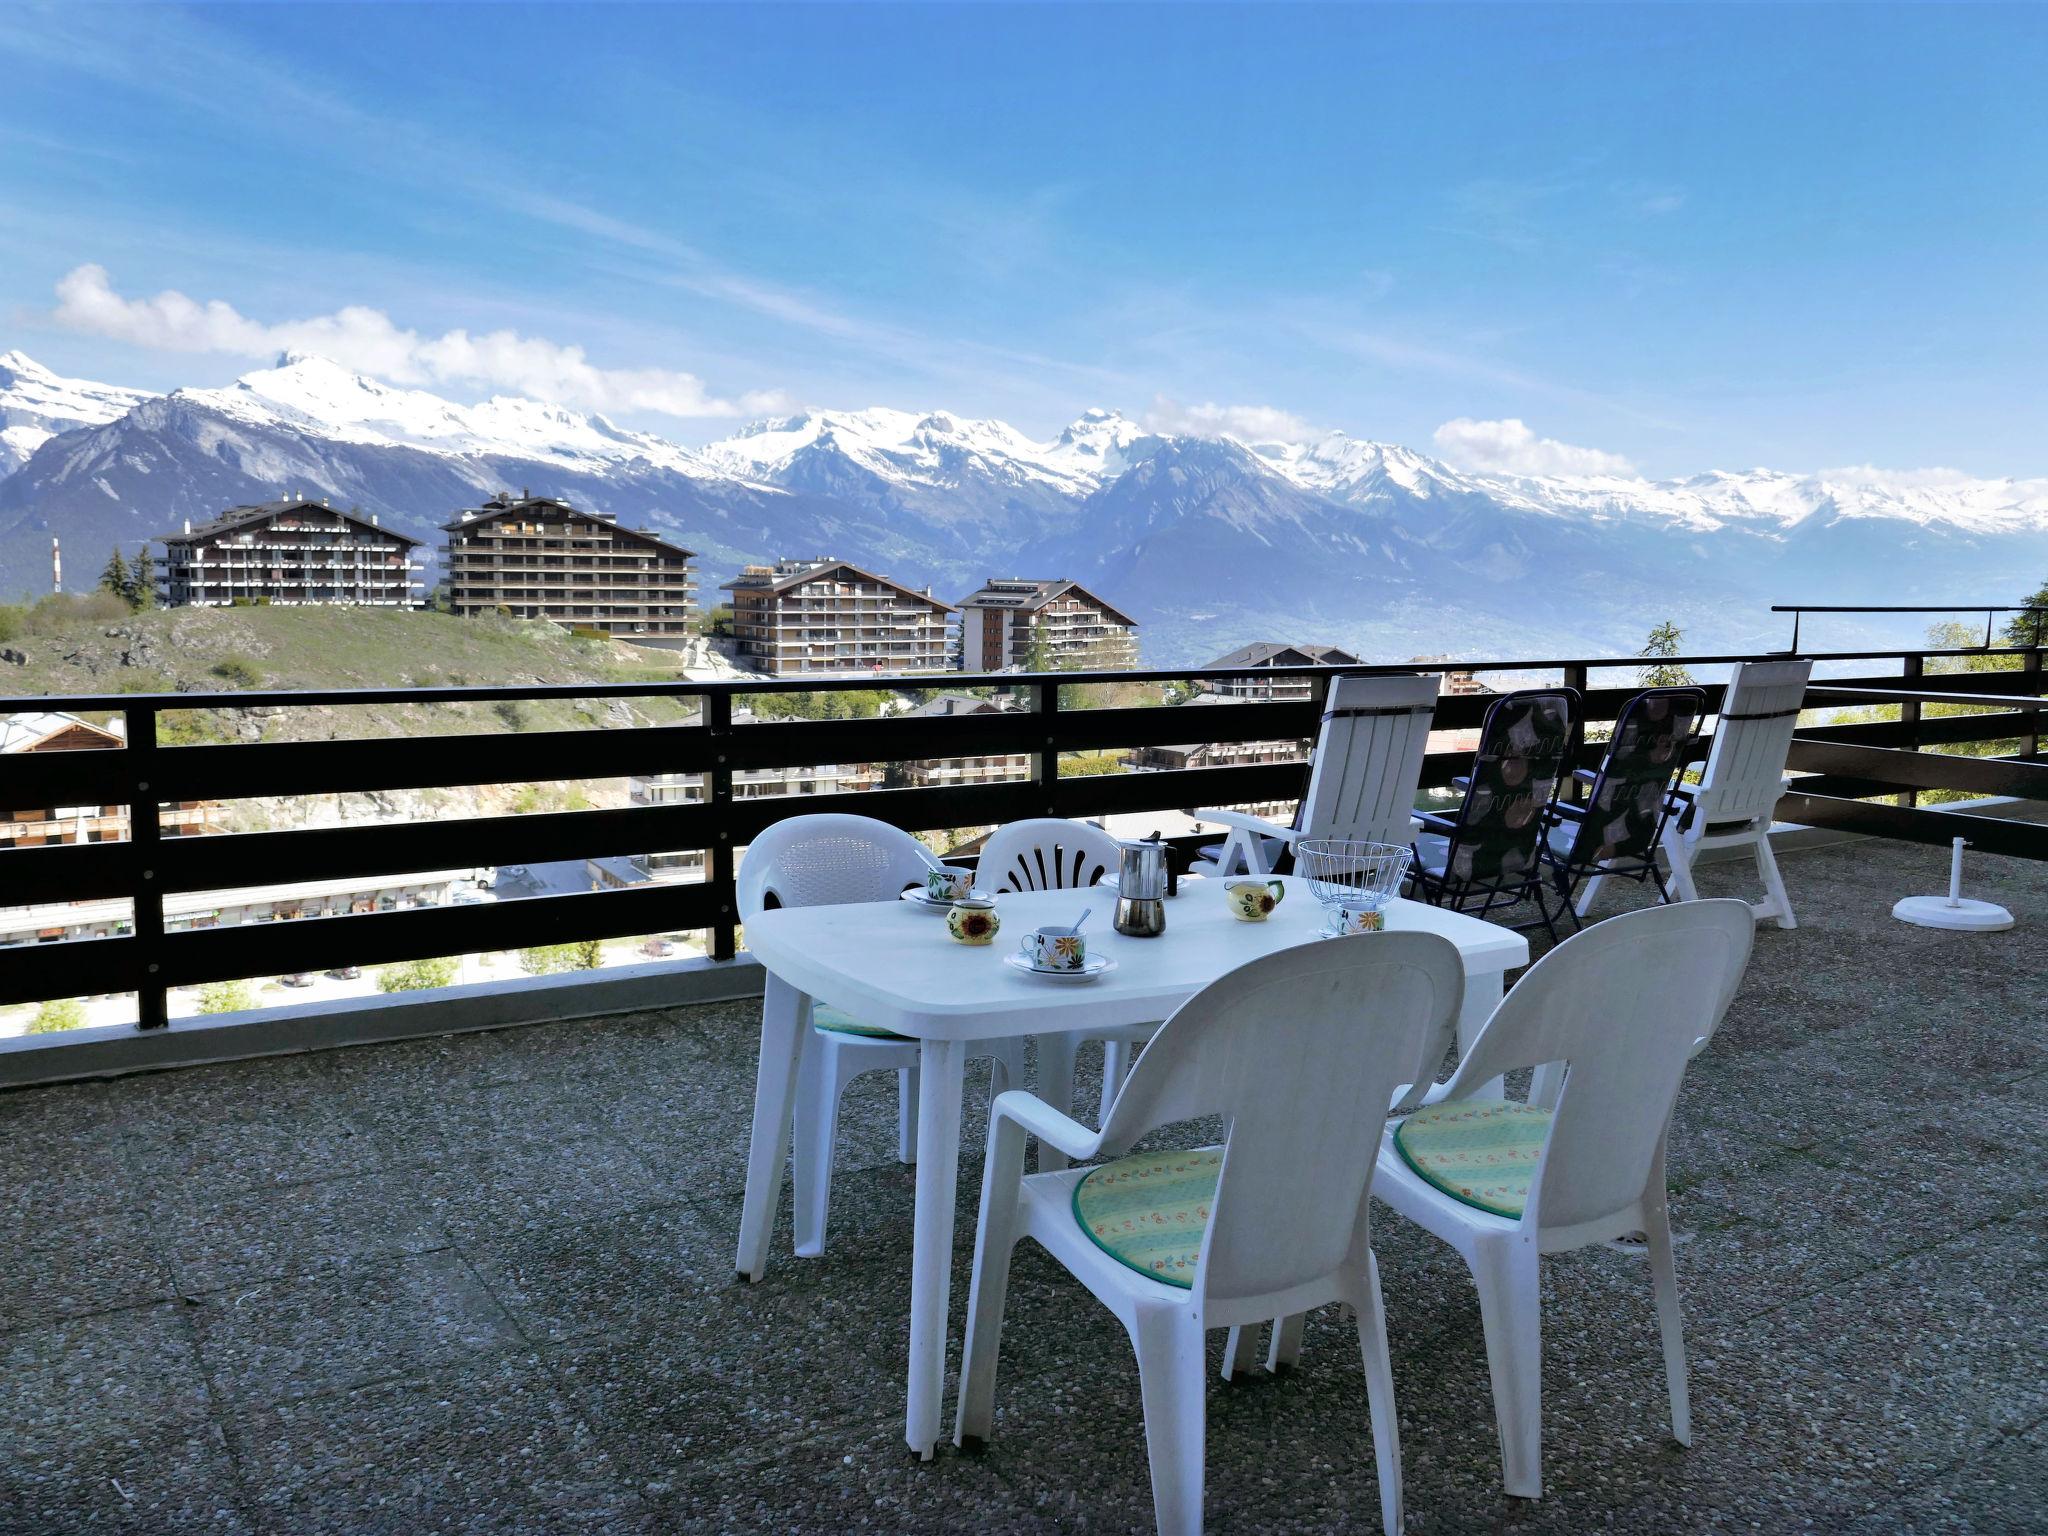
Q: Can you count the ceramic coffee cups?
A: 3